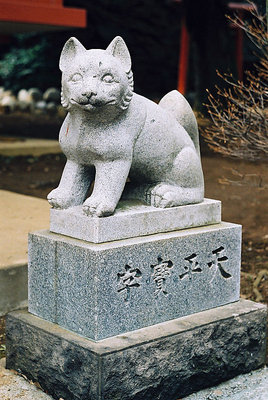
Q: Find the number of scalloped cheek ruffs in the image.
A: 2